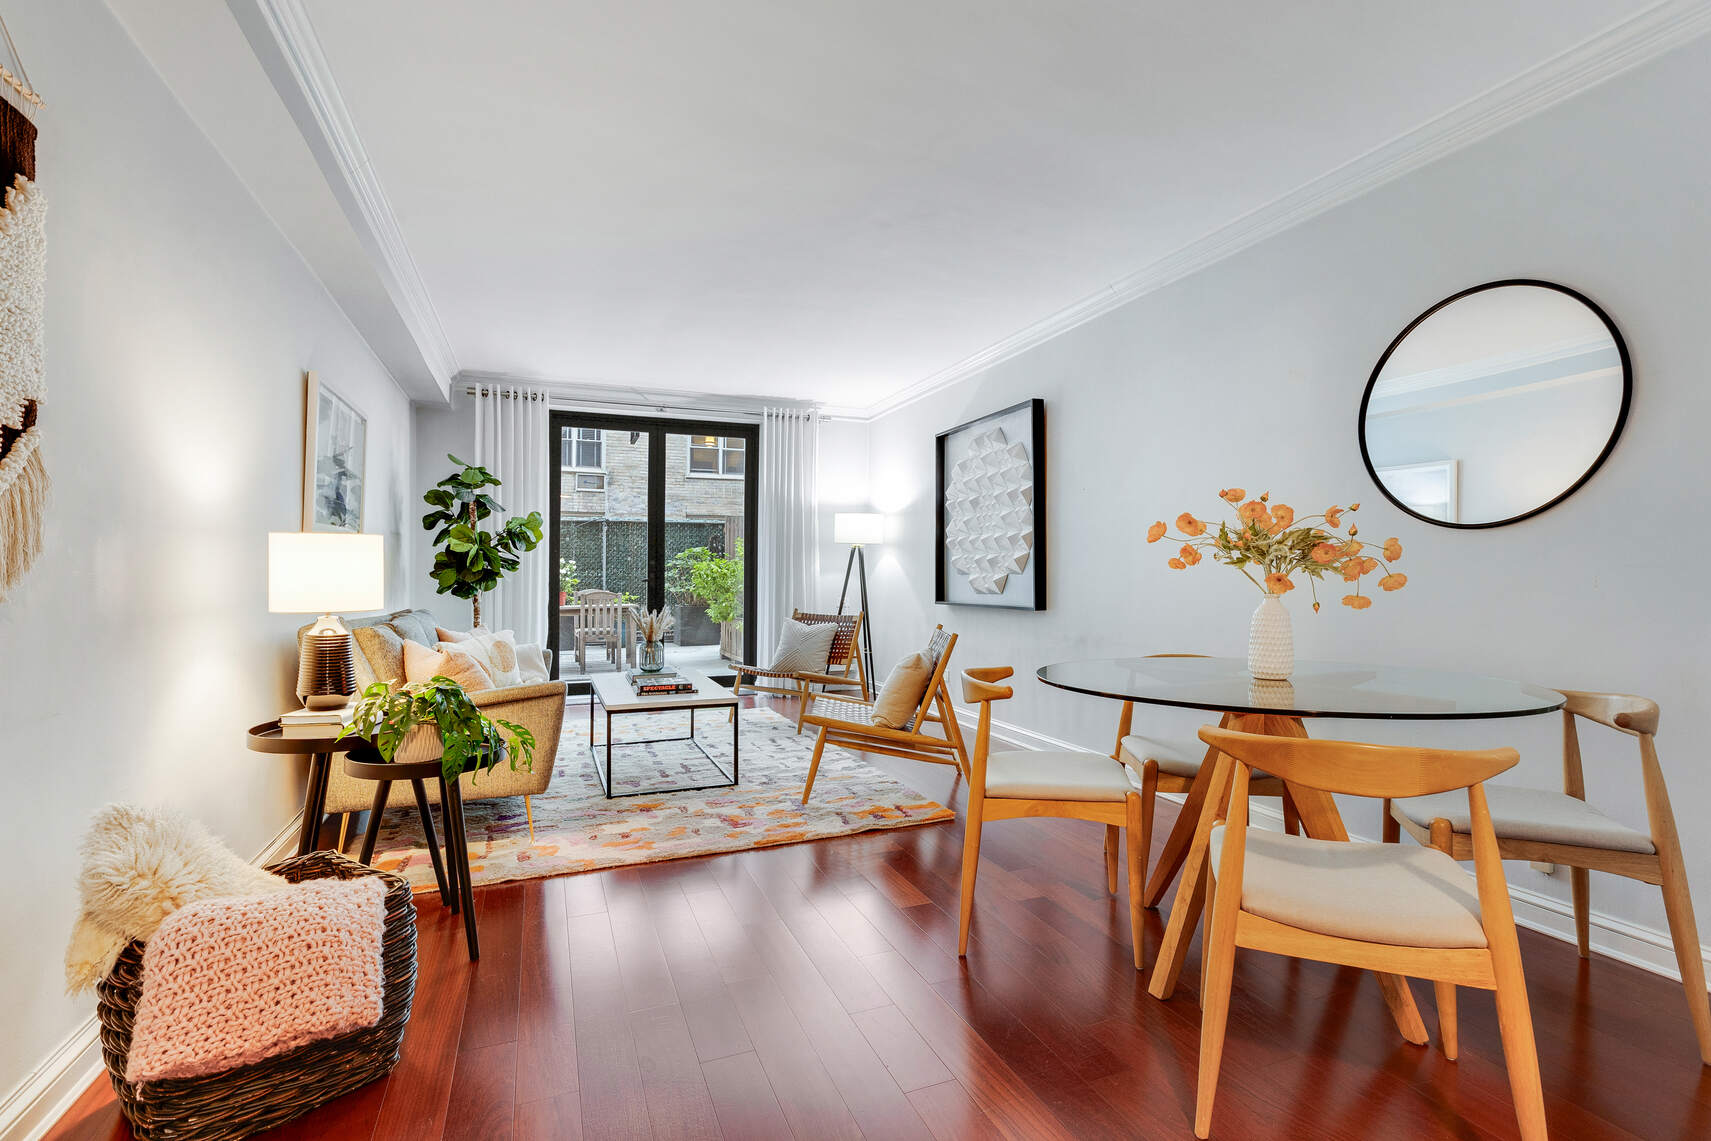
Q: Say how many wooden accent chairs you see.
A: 2